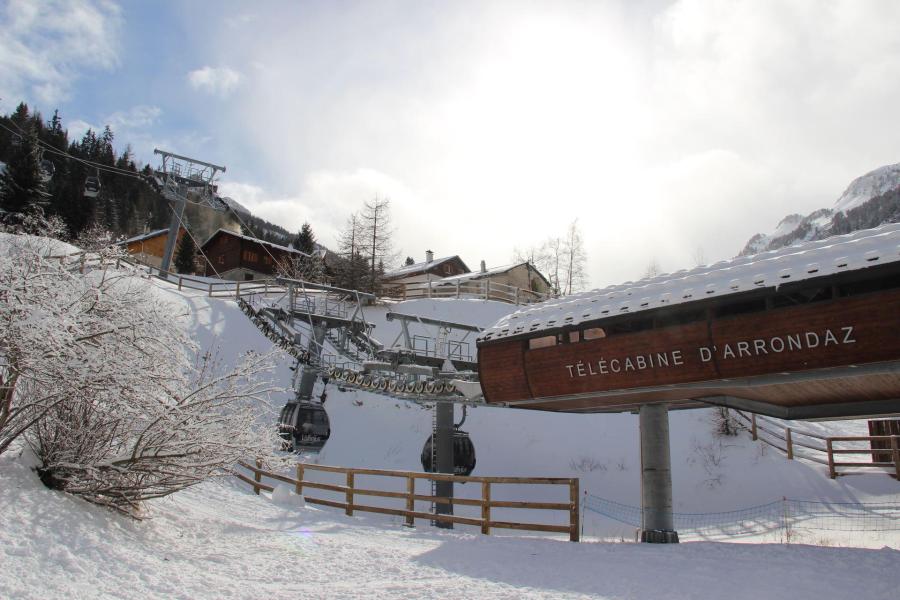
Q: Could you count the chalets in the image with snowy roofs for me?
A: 4